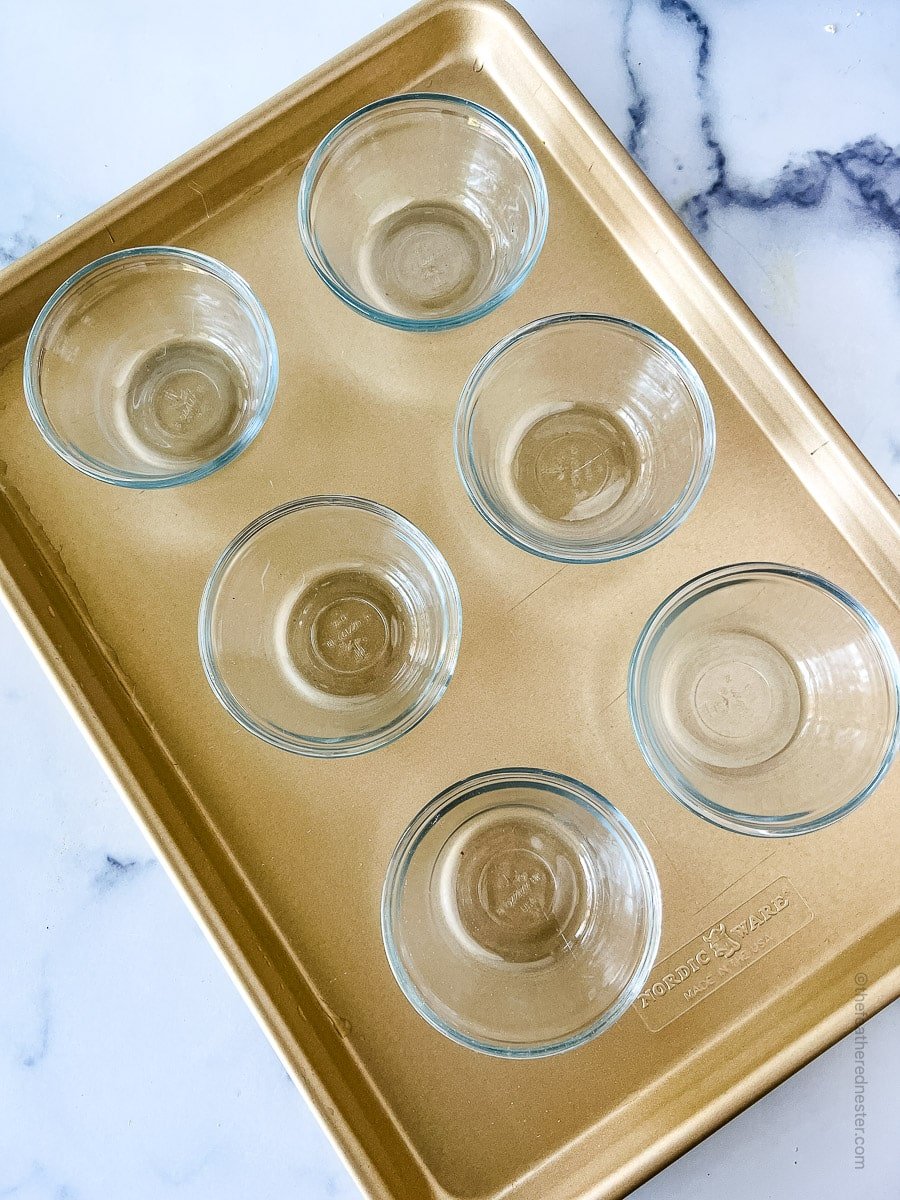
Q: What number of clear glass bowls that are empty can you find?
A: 6